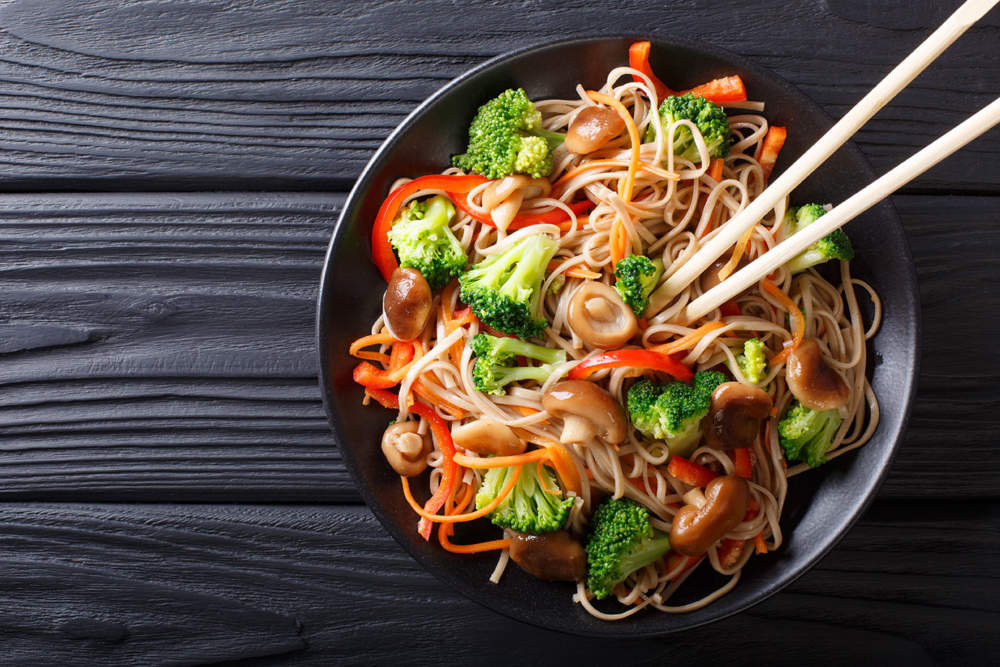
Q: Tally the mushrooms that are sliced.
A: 0